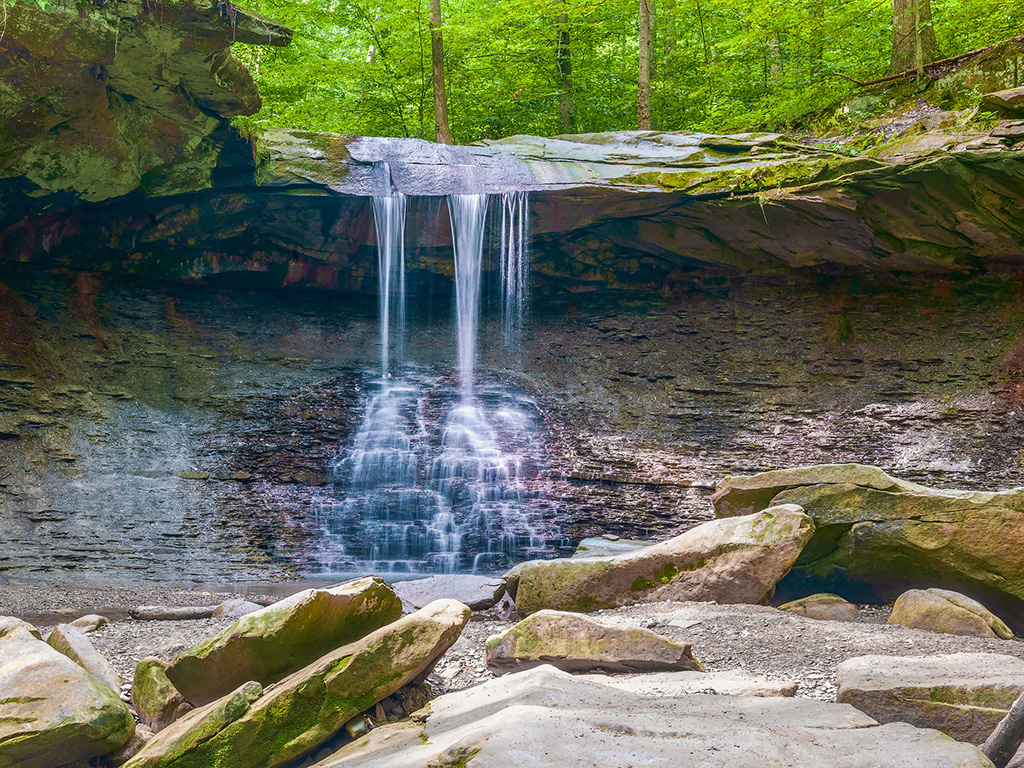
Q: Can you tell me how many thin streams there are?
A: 3